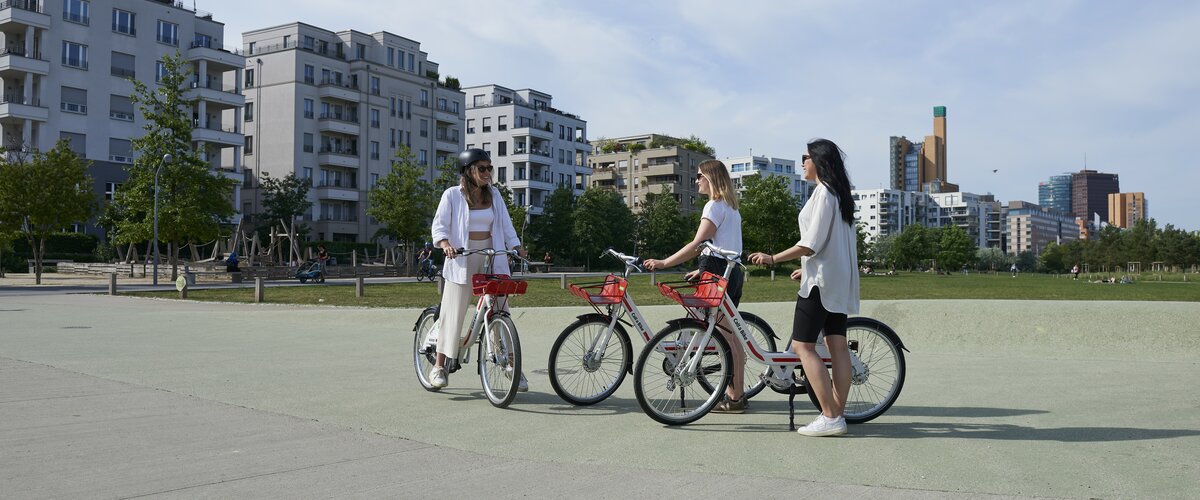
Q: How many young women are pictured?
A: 3